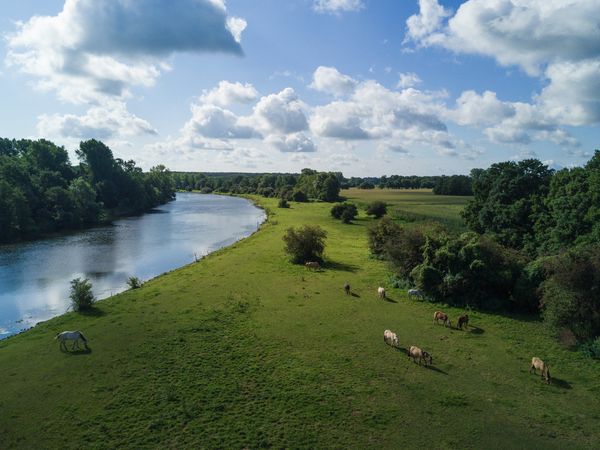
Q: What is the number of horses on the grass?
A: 10